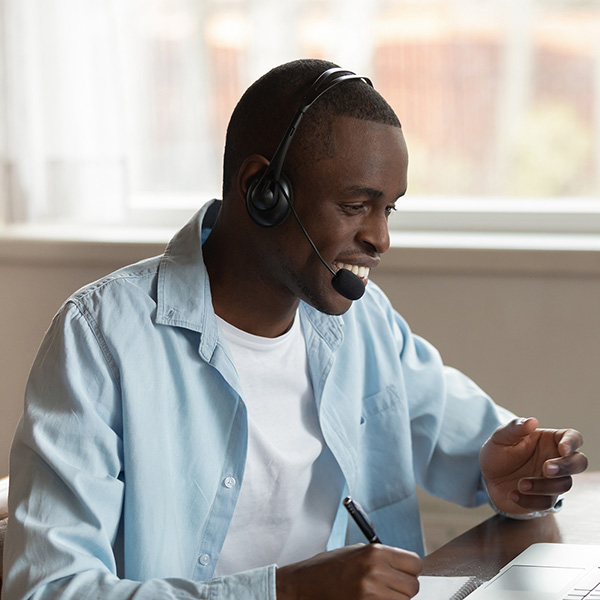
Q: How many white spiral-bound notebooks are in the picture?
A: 1